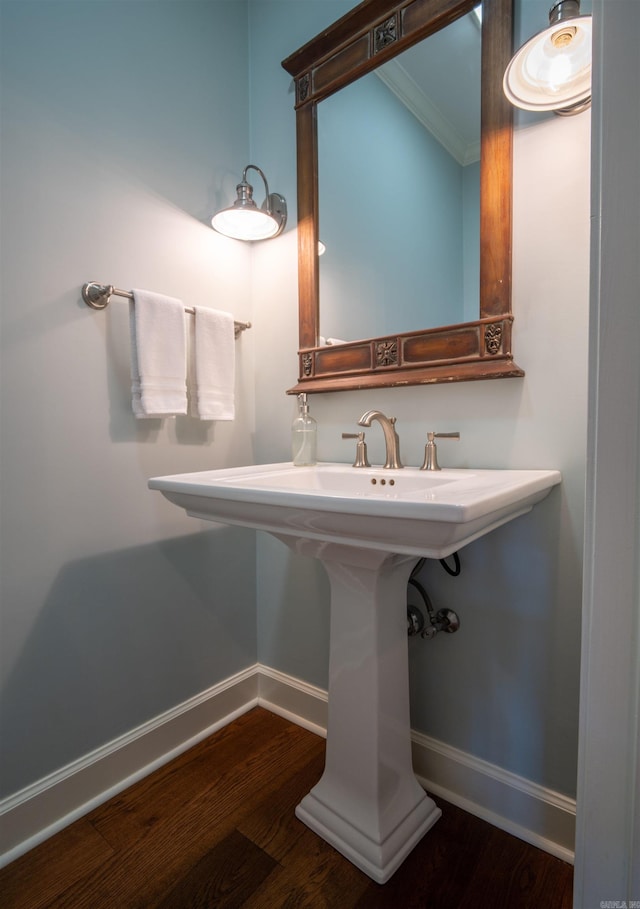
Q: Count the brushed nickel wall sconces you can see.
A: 2